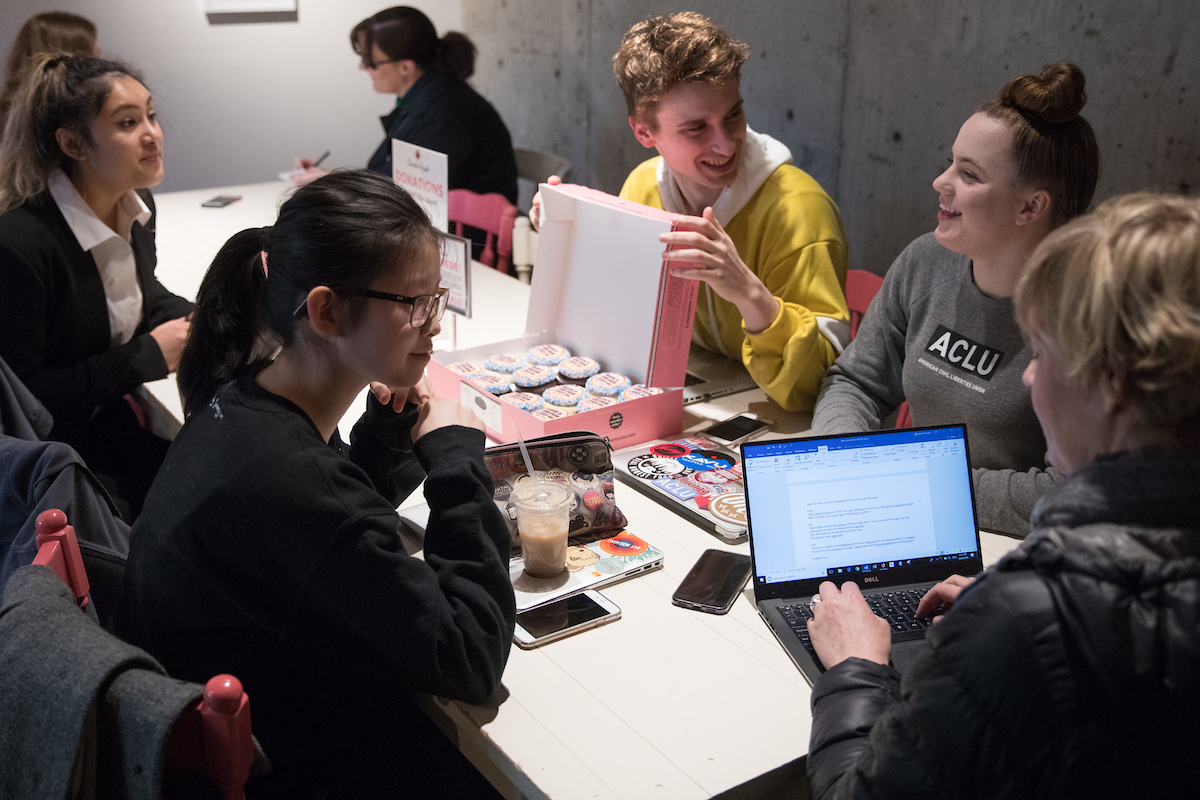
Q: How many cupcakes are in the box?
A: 12